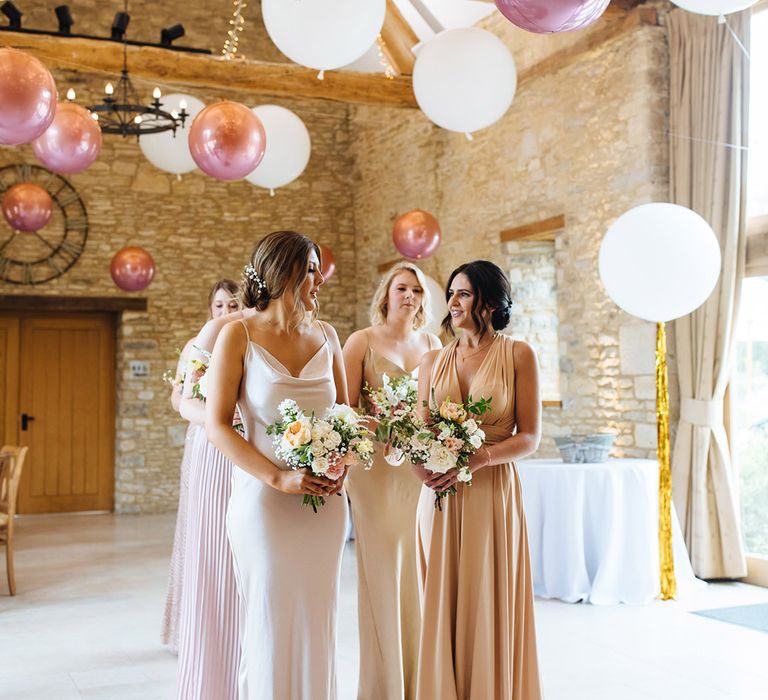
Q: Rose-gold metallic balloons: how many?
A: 8